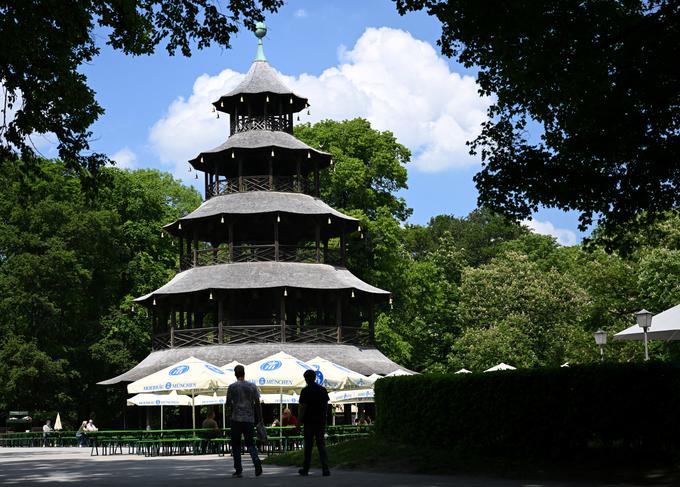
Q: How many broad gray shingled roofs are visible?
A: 5